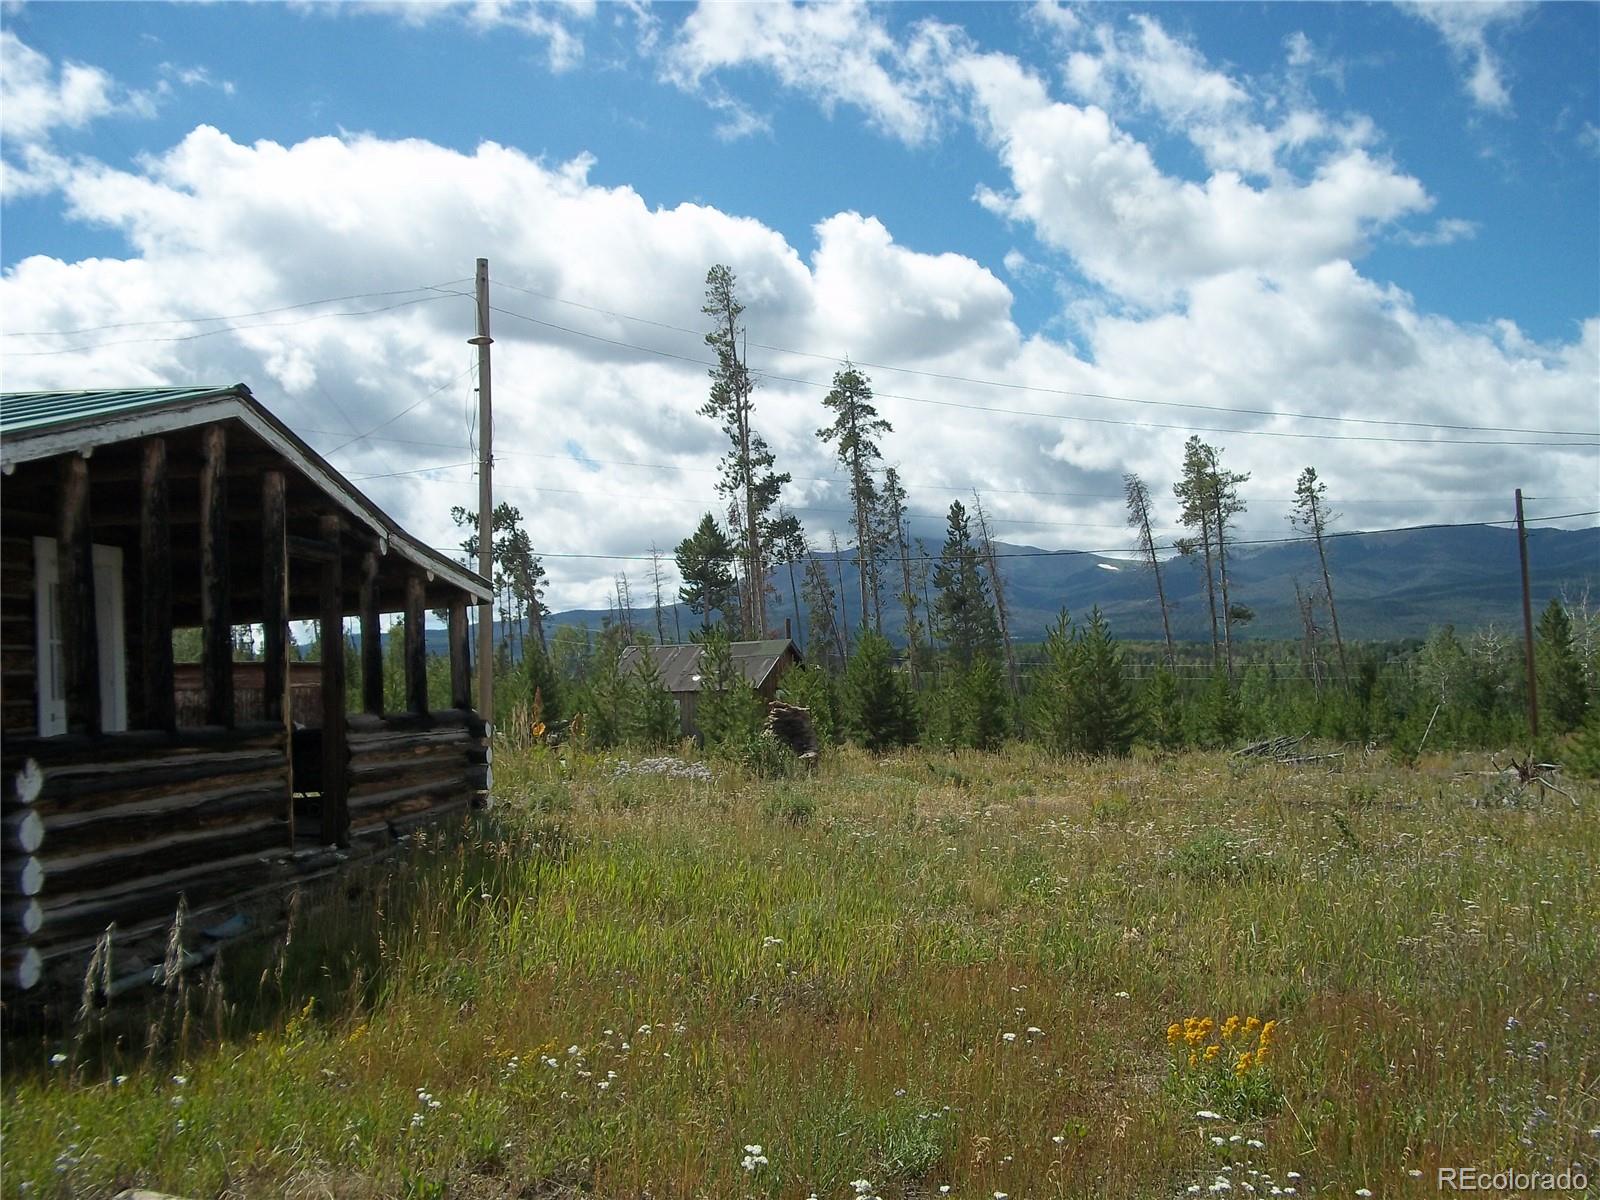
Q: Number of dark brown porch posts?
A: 8